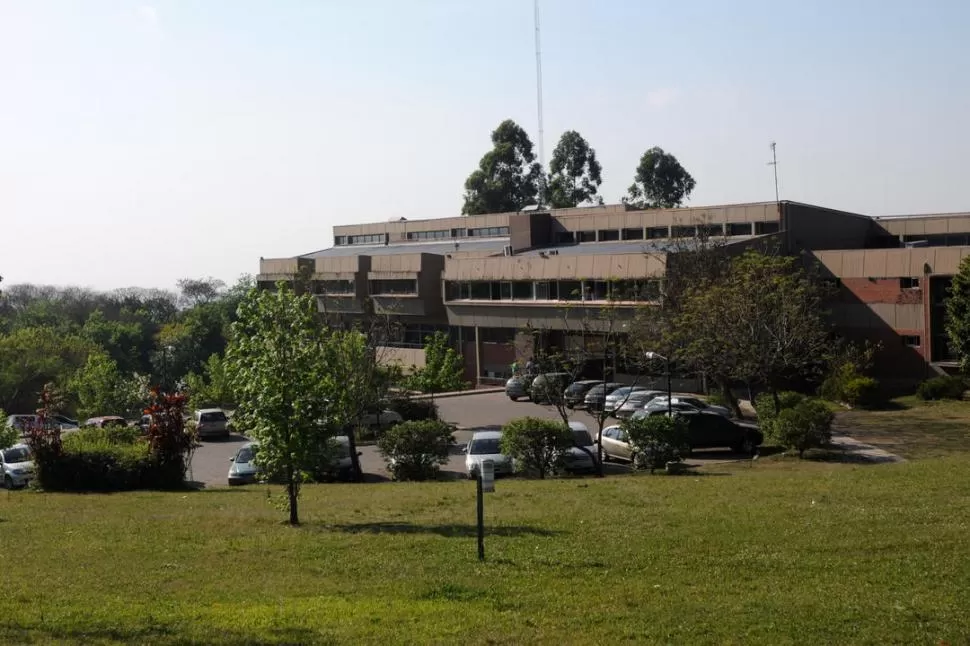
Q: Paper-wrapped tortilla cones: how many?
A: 0